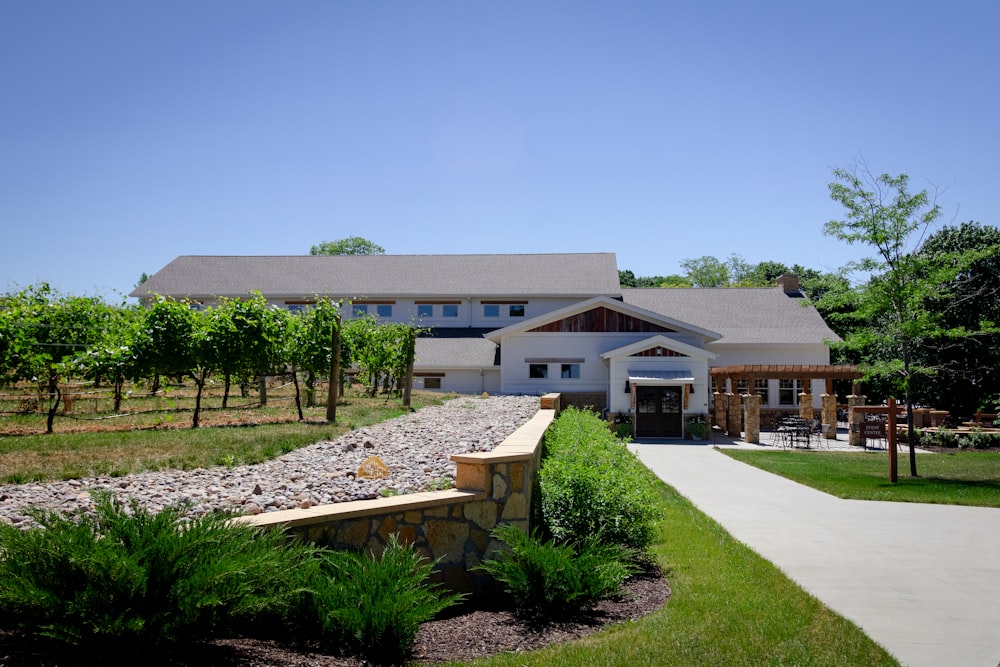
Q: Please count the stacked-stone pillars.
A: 6